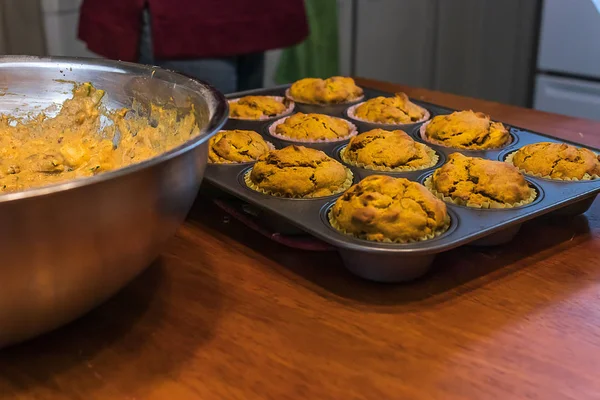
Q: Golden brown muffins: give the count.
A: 11